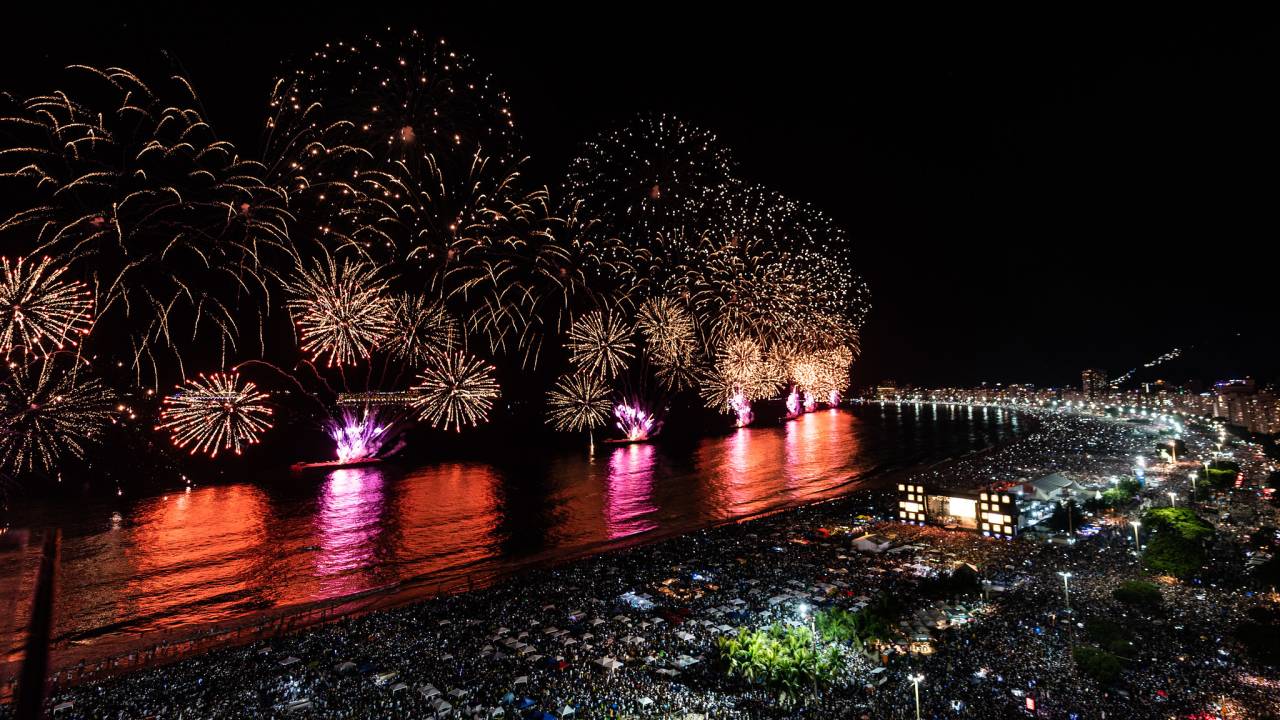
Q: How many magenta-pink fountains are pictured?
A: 6